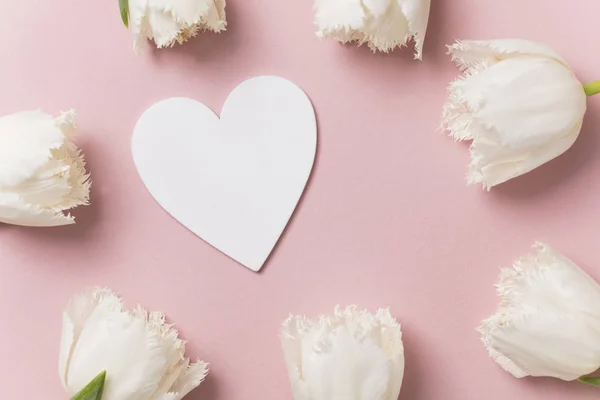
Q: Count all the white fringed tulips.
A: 7